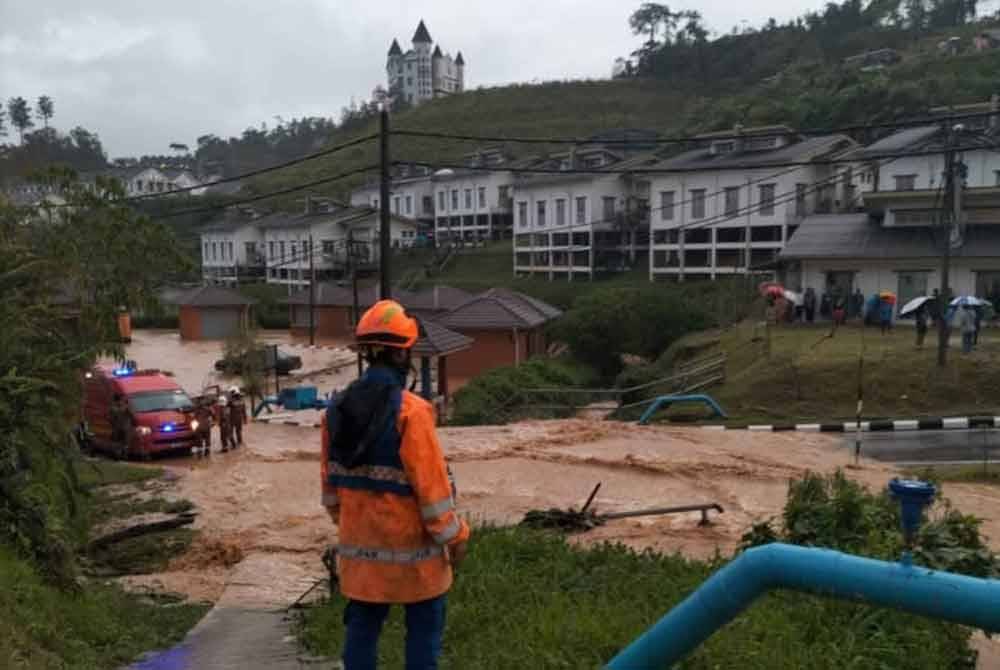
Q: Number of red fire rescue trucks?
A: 1